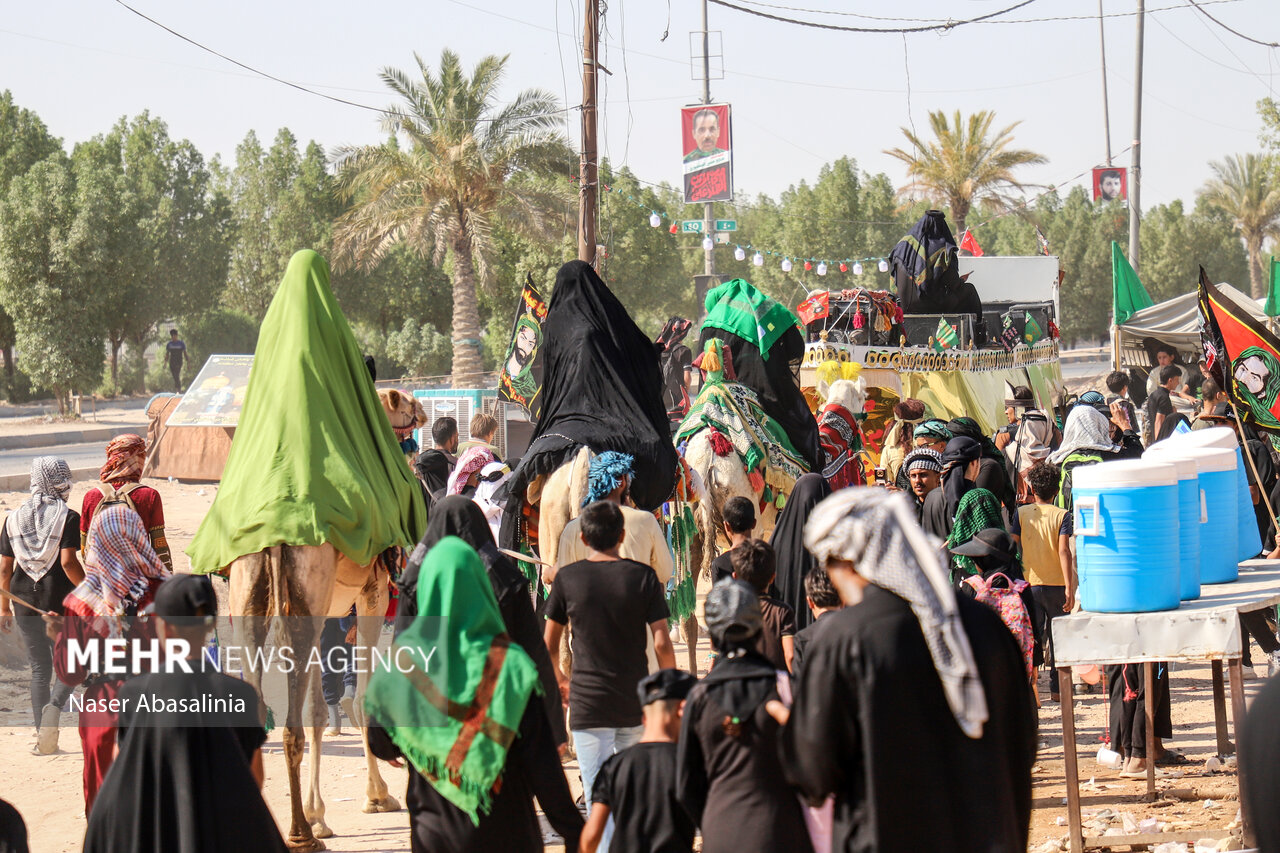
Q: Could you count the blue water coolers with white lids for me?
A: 4